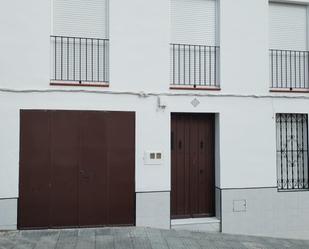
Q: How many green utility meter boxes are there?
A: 0